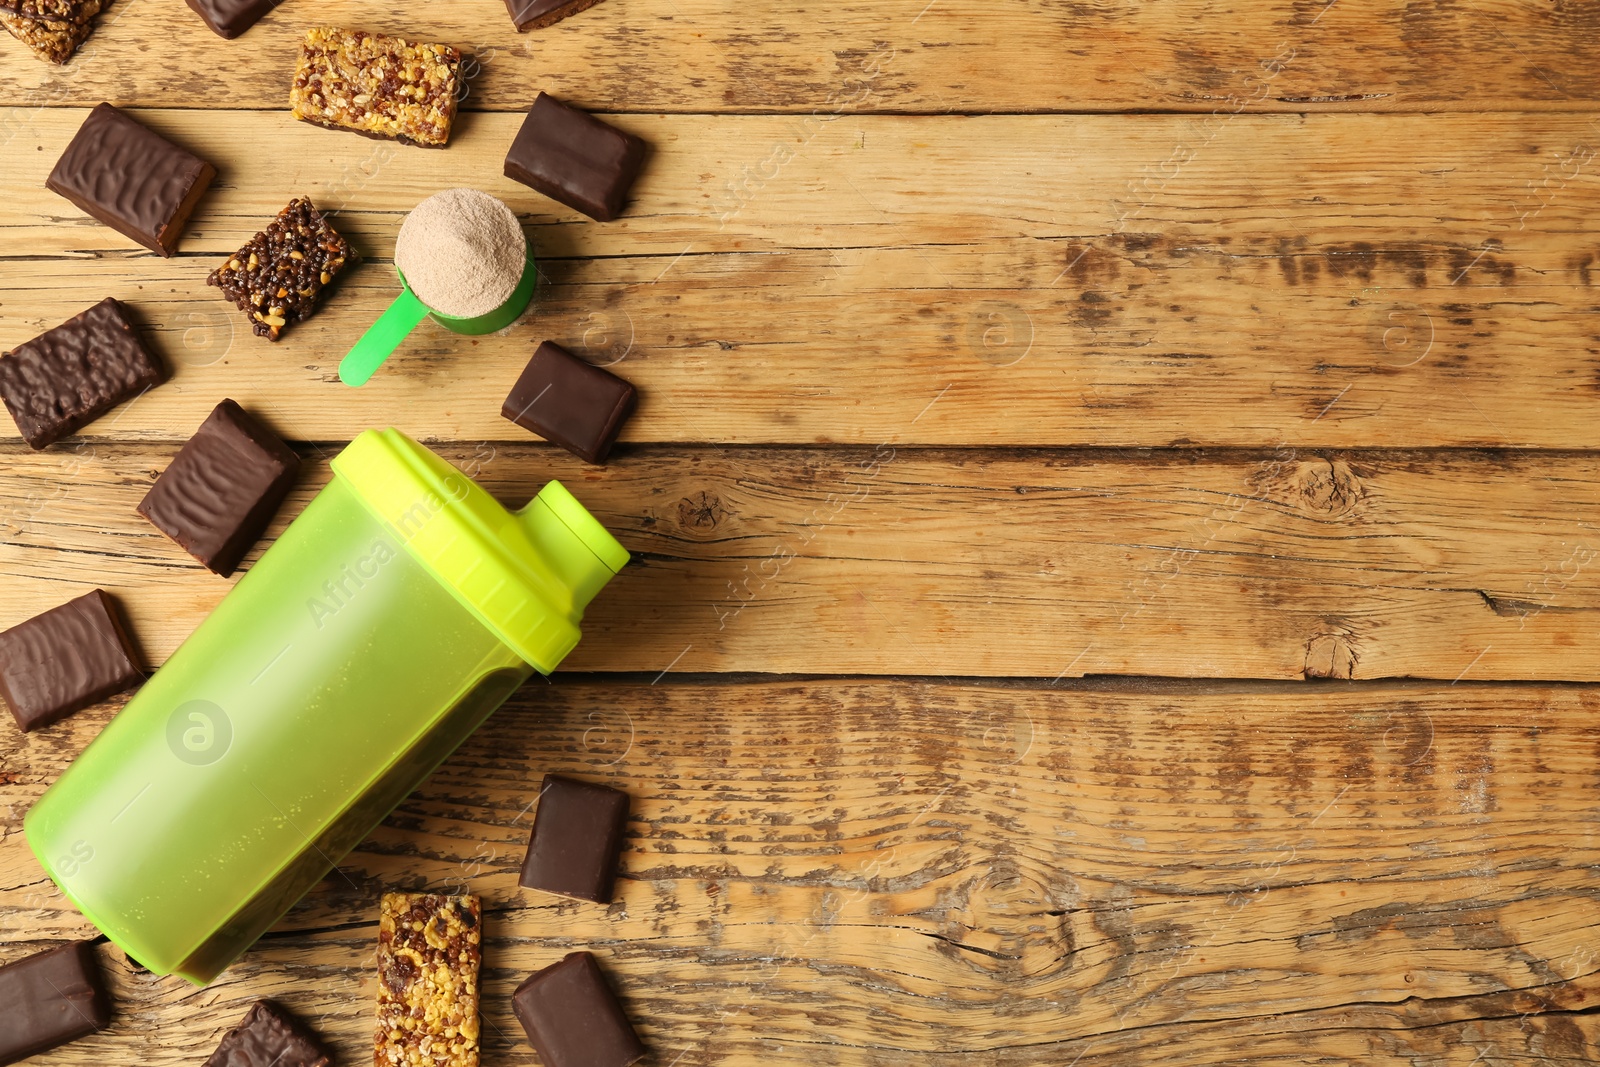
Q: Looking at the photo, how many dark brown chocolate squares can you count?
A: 12